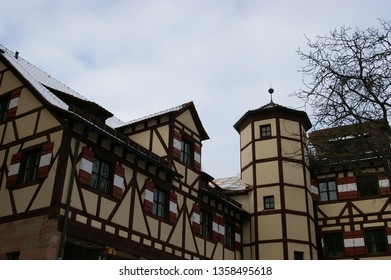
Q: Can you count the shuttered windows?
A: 11